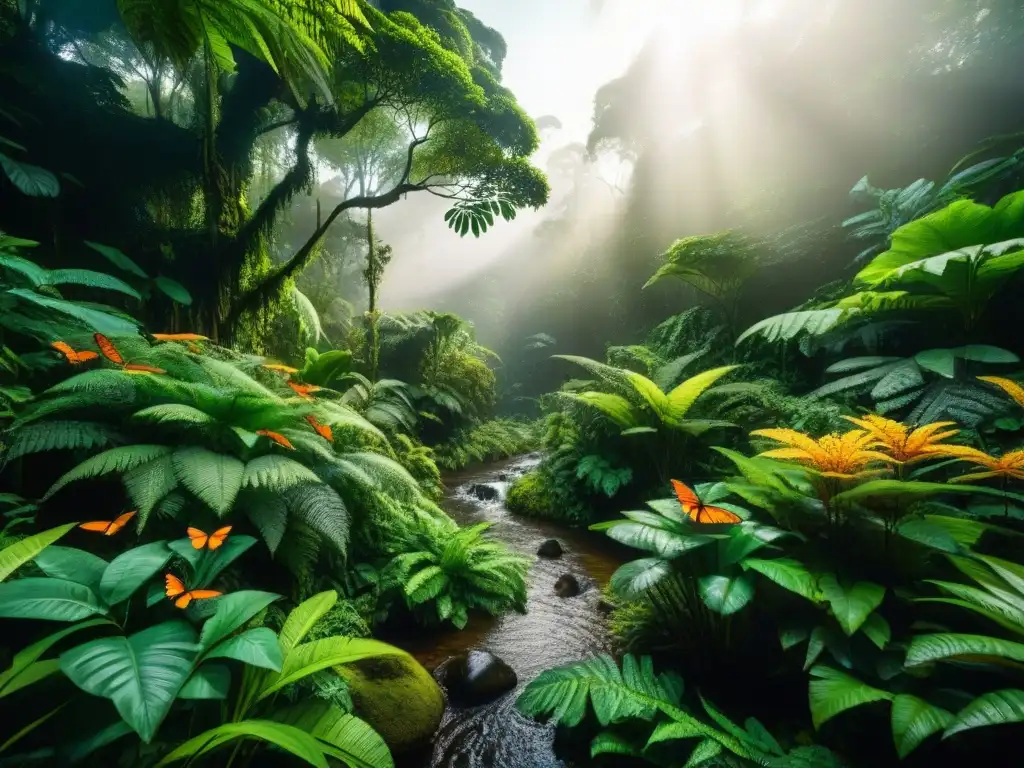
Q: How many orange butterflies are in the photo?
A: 11